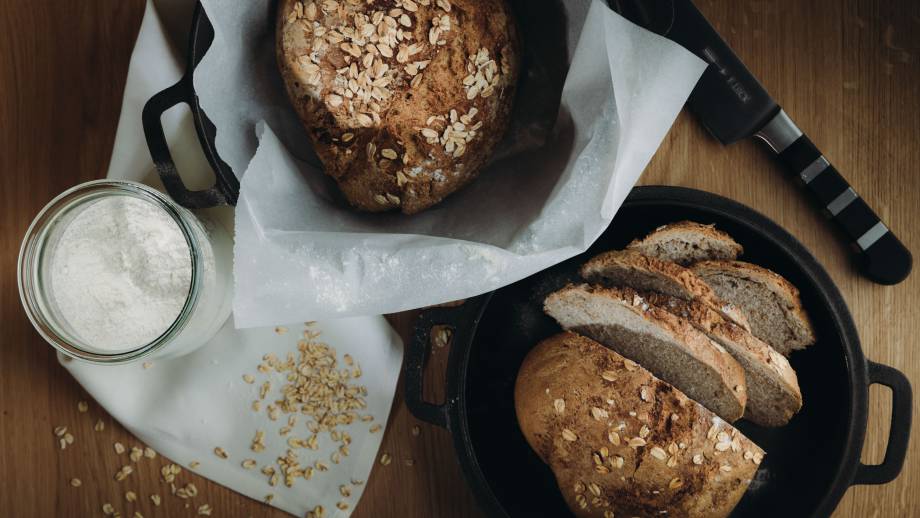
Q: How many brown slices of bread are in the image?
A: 5